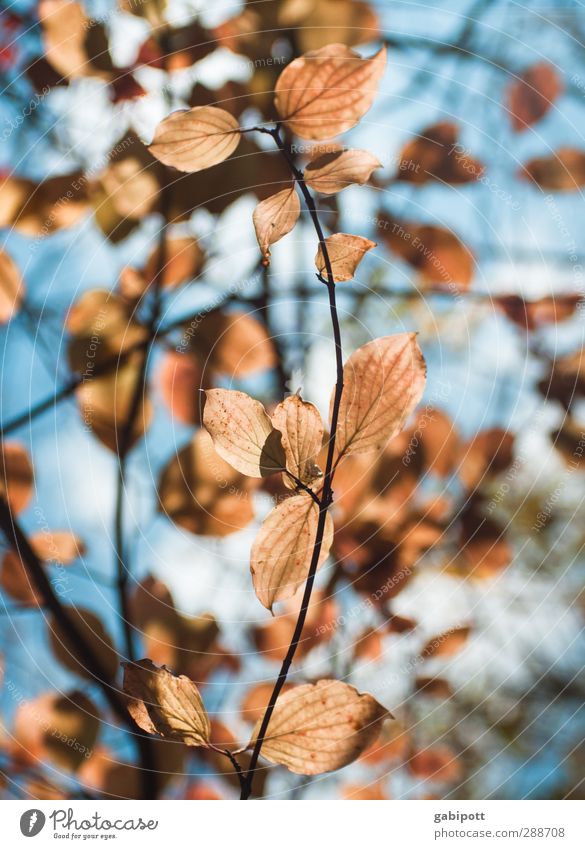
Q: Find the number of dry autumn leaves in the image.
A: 11